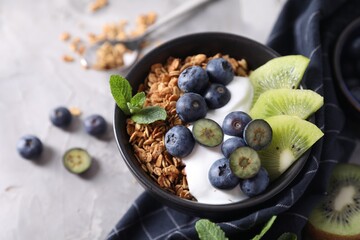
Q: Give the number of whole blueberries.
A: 12